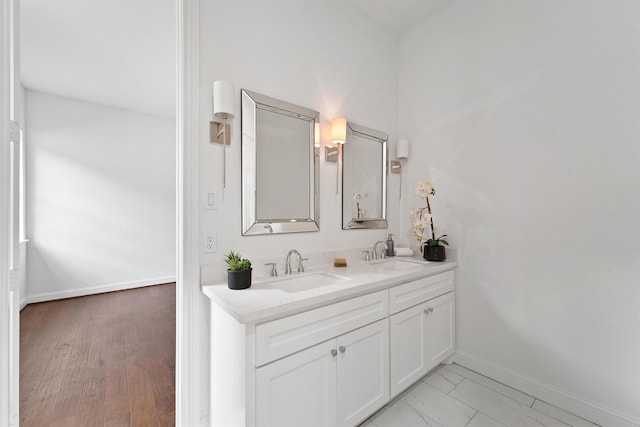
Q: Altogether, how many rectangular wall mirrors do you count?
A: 2